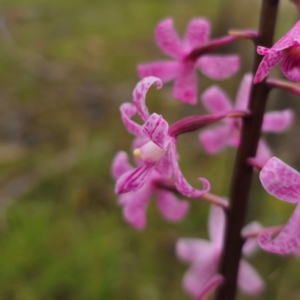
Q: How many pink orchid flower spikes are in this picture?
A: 1